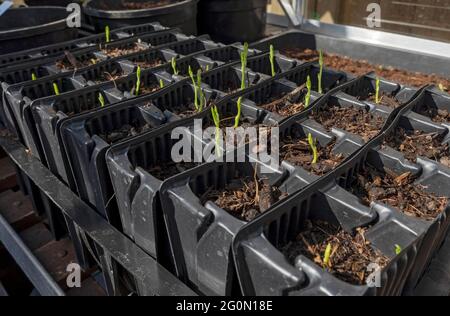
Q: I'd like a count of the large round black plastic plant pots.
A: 3